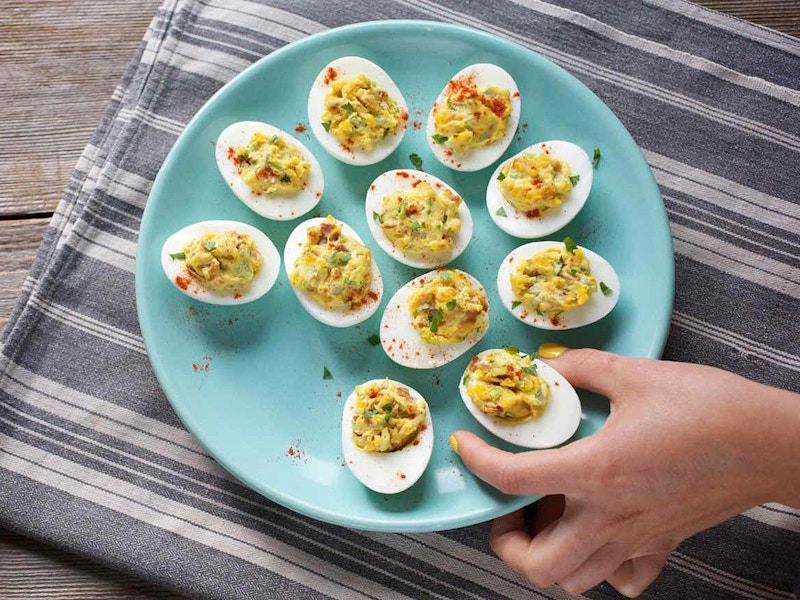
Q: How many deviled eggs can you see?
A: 11